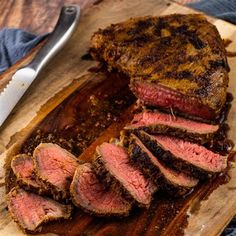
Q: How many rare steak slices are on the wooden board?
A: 8